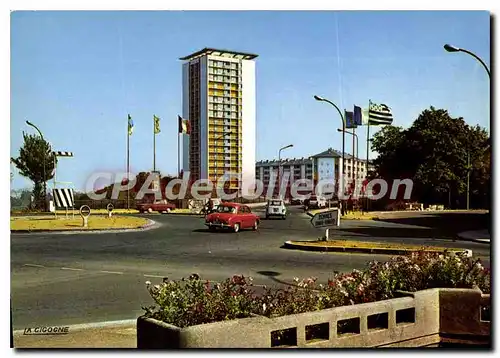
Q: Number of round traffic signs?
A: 2